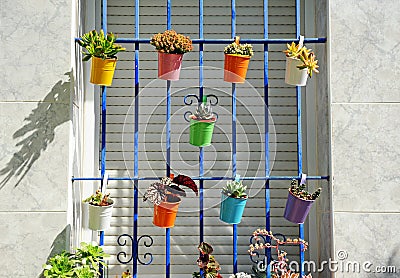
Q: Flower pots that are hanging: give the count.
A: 9